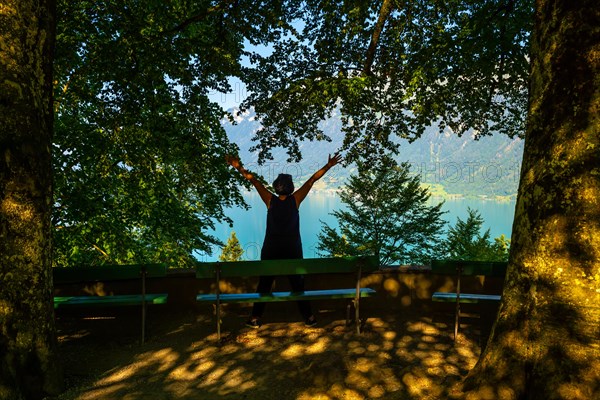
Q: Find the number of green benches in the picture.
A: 3